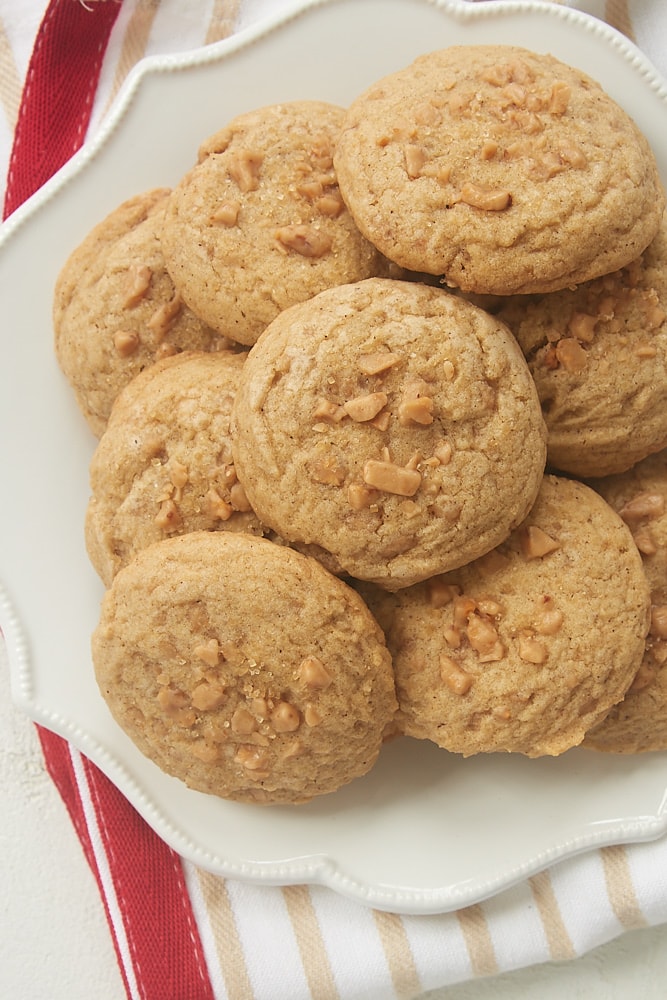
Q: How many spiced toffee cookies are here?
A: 9